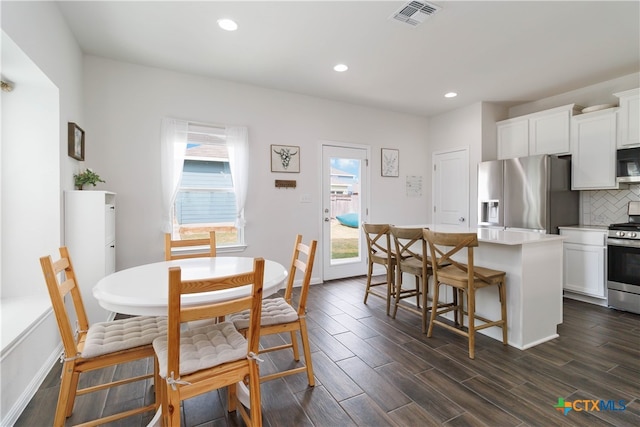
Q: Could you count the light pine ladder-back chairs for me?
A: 4